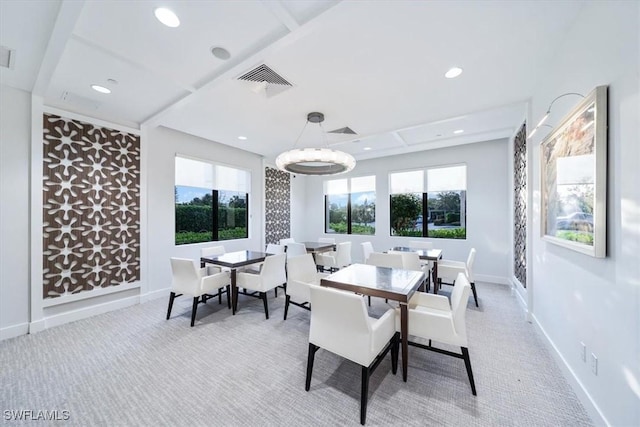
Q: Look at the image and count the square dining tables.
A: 4